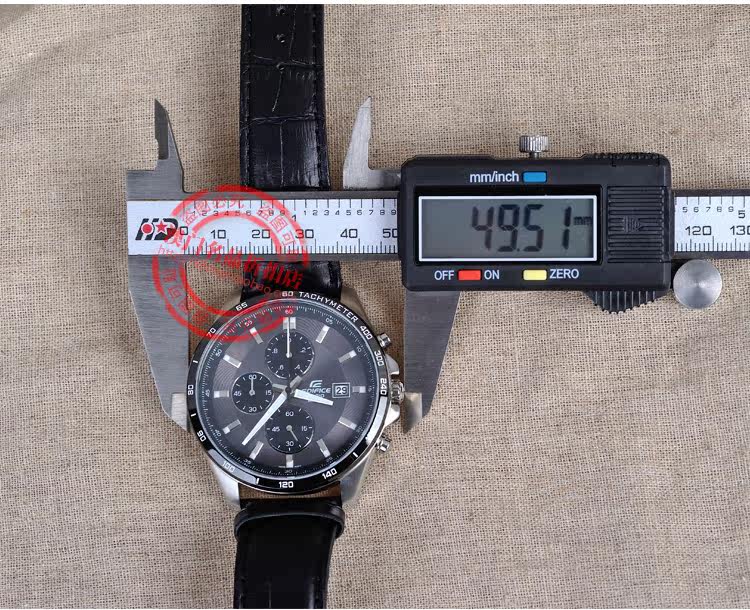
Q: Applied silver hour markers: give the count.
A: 12